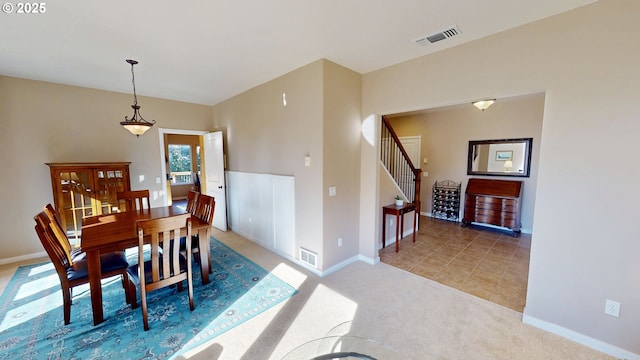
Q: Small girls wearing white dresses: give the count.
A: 0